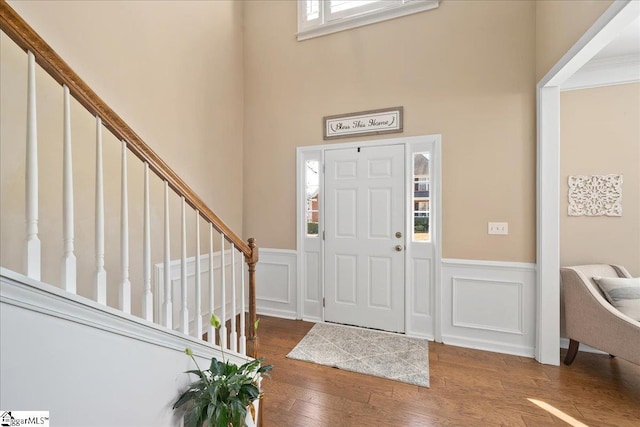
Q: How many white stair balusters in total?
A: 12